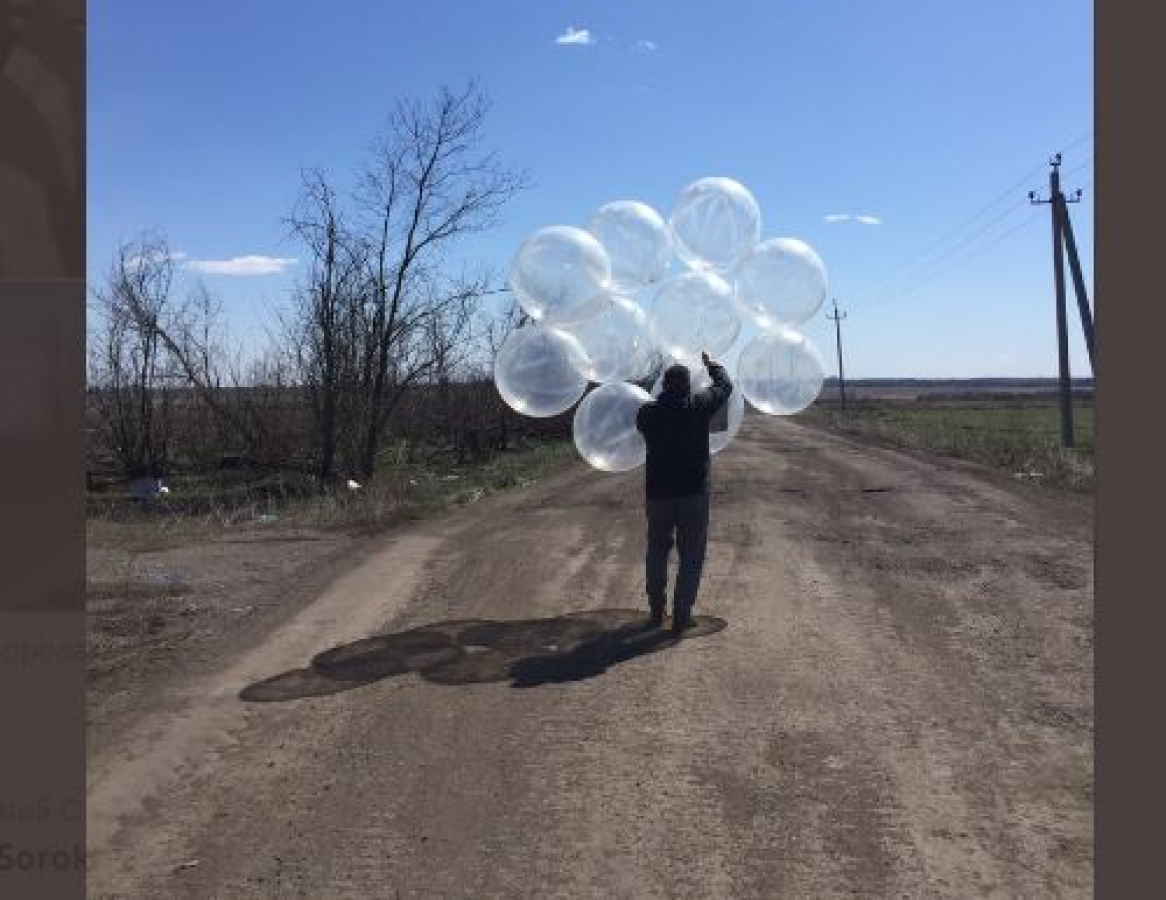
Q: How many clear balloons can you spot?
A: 10